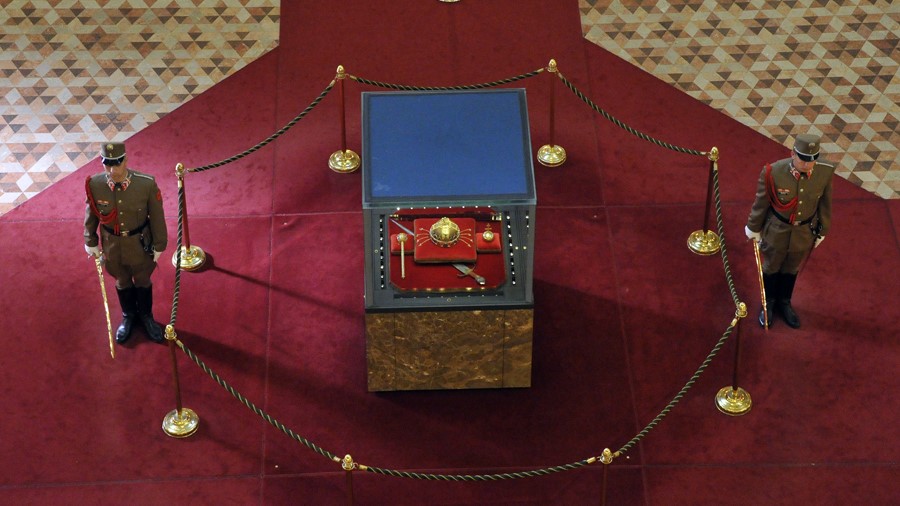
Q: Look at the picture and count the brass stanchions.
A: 8